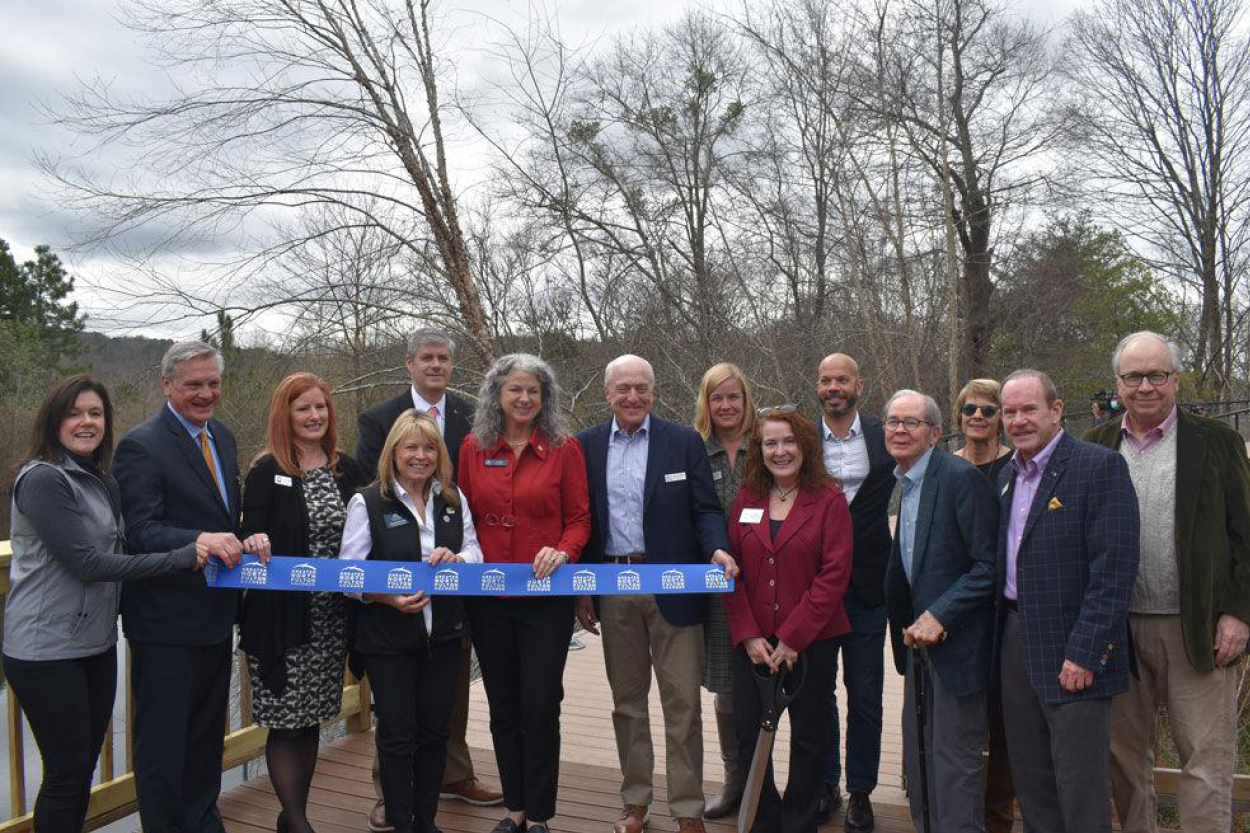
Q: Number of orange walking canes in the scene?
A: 0